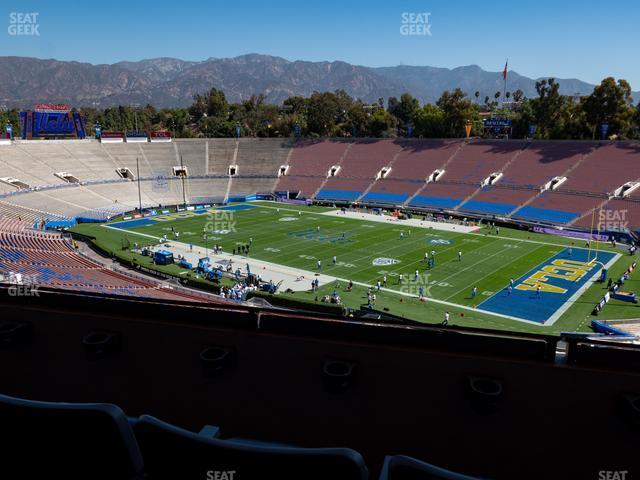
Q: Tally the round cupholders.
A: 6